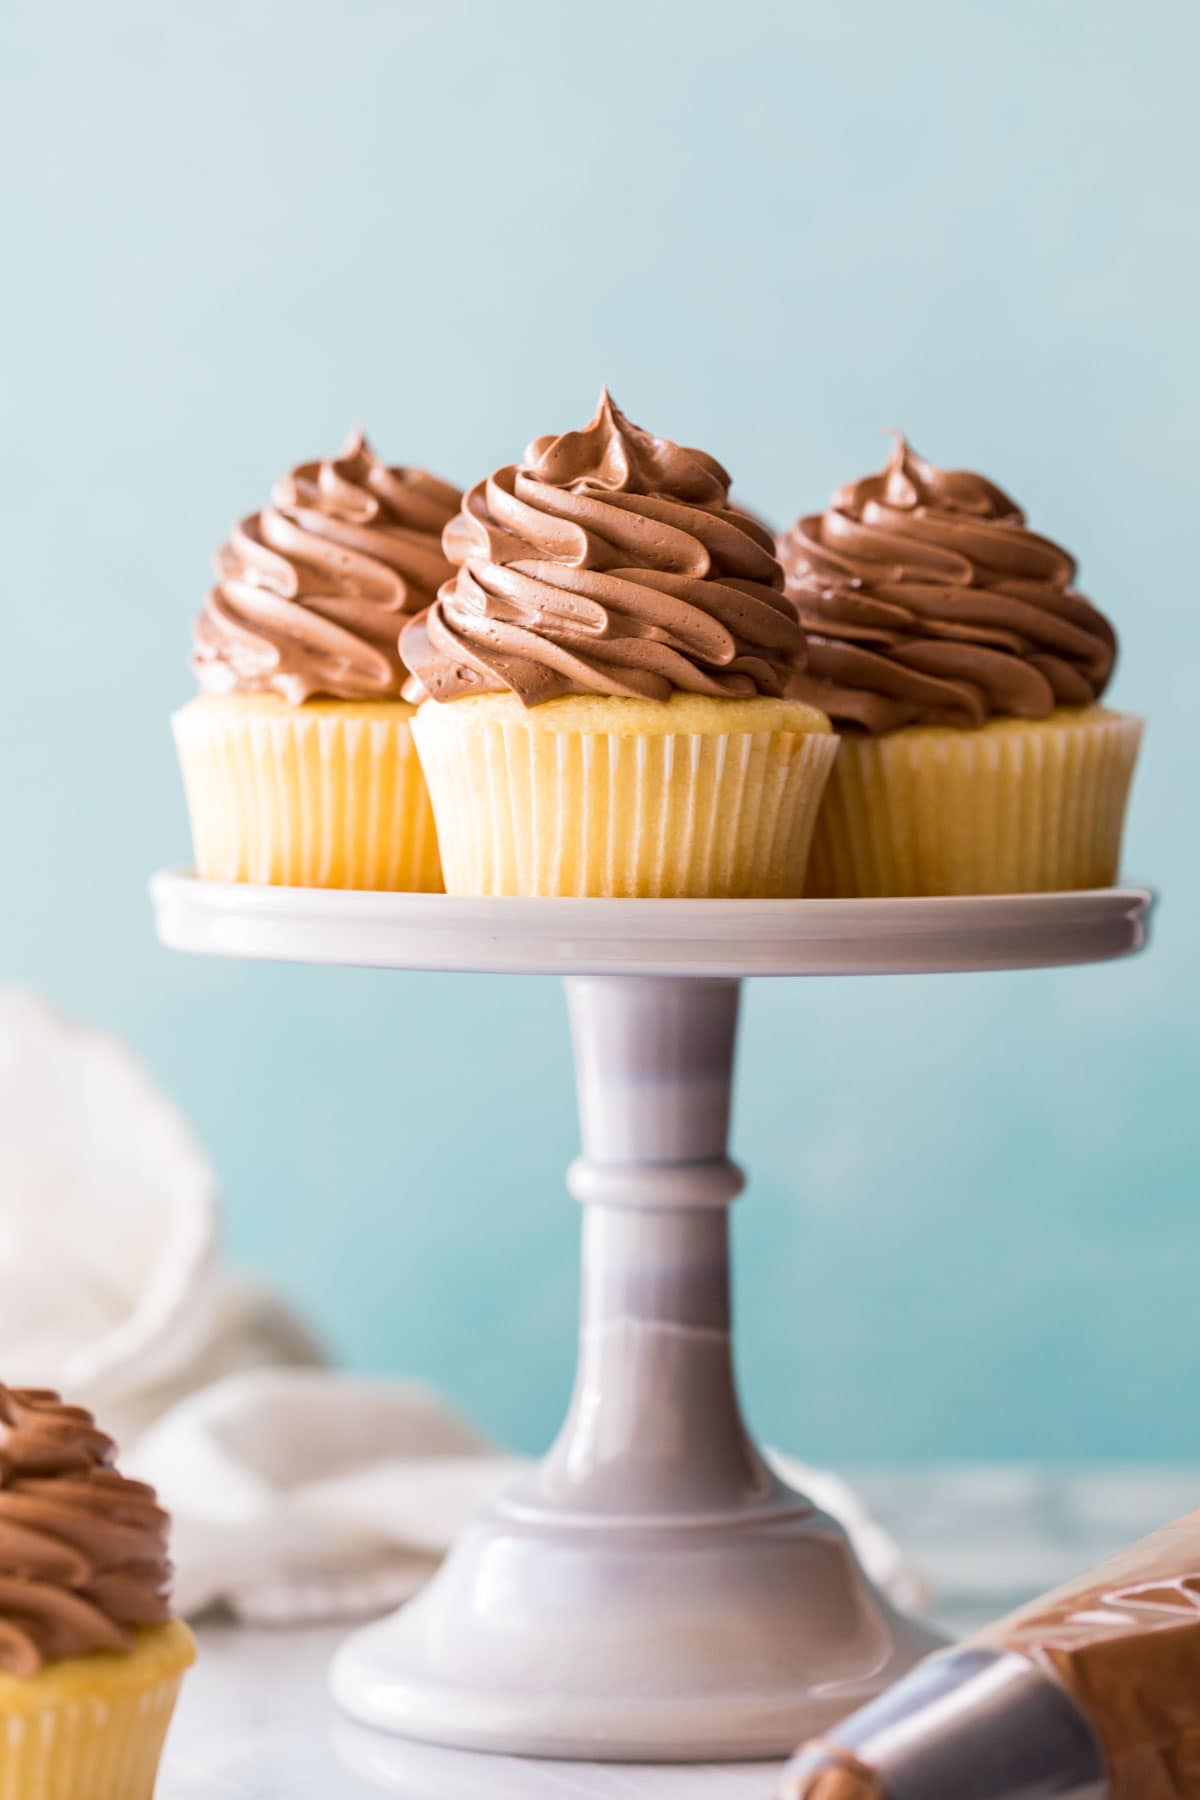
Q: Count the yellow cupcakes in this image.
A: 4